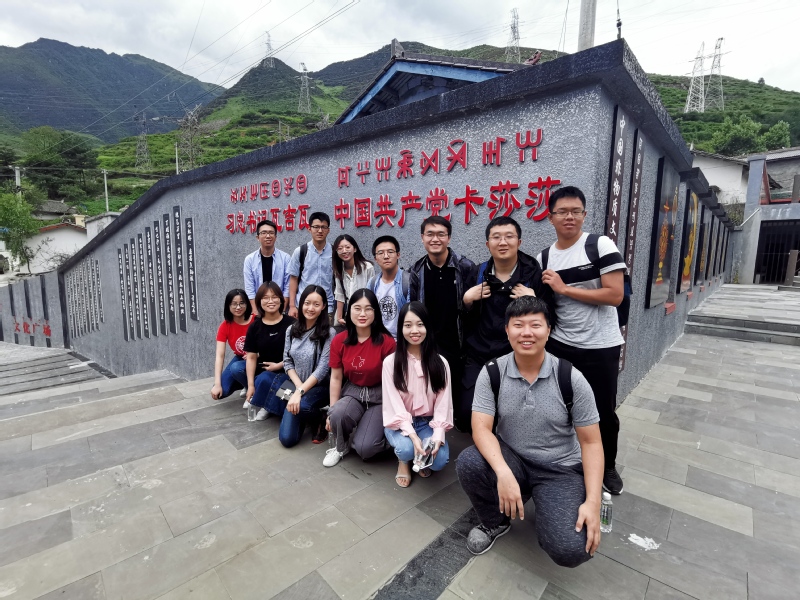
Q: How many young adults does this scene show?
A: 13